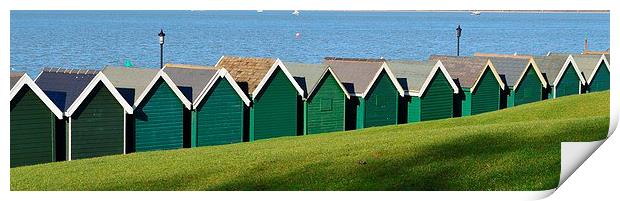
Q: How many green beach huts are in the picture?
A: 12